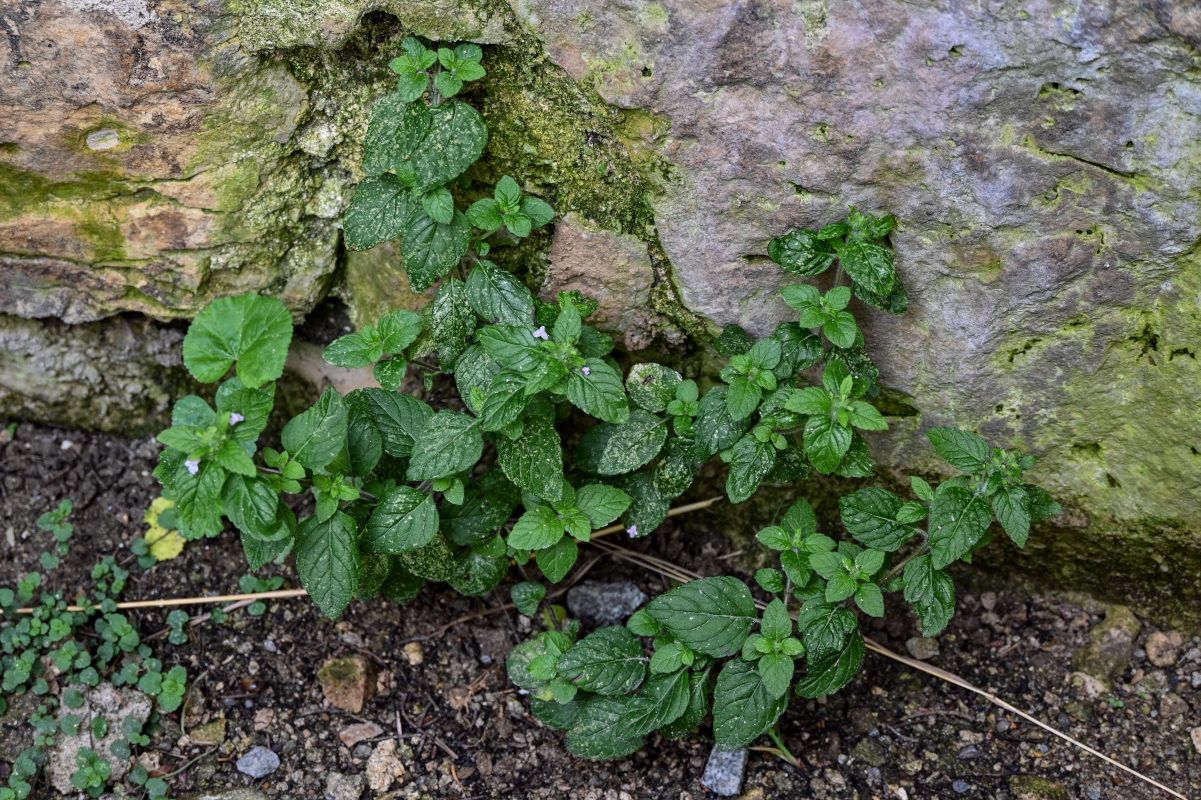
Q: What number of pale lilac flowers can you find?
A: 5